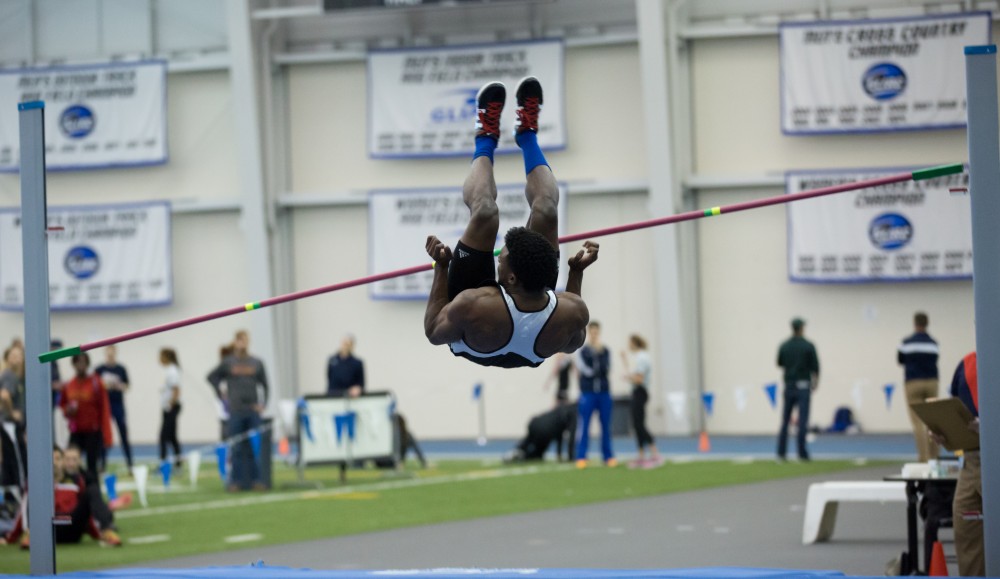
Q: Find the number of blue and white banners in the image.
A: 6